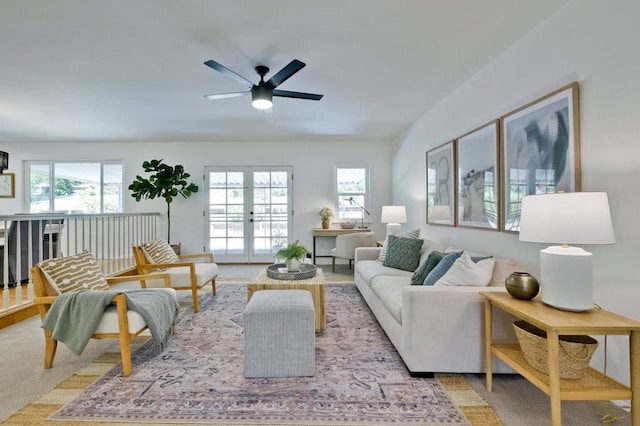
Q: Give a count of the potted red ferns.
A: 0